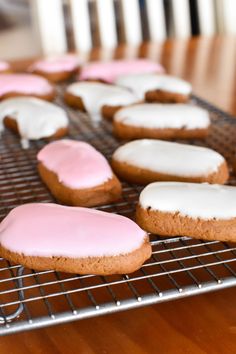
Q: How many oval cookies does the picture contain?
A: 12